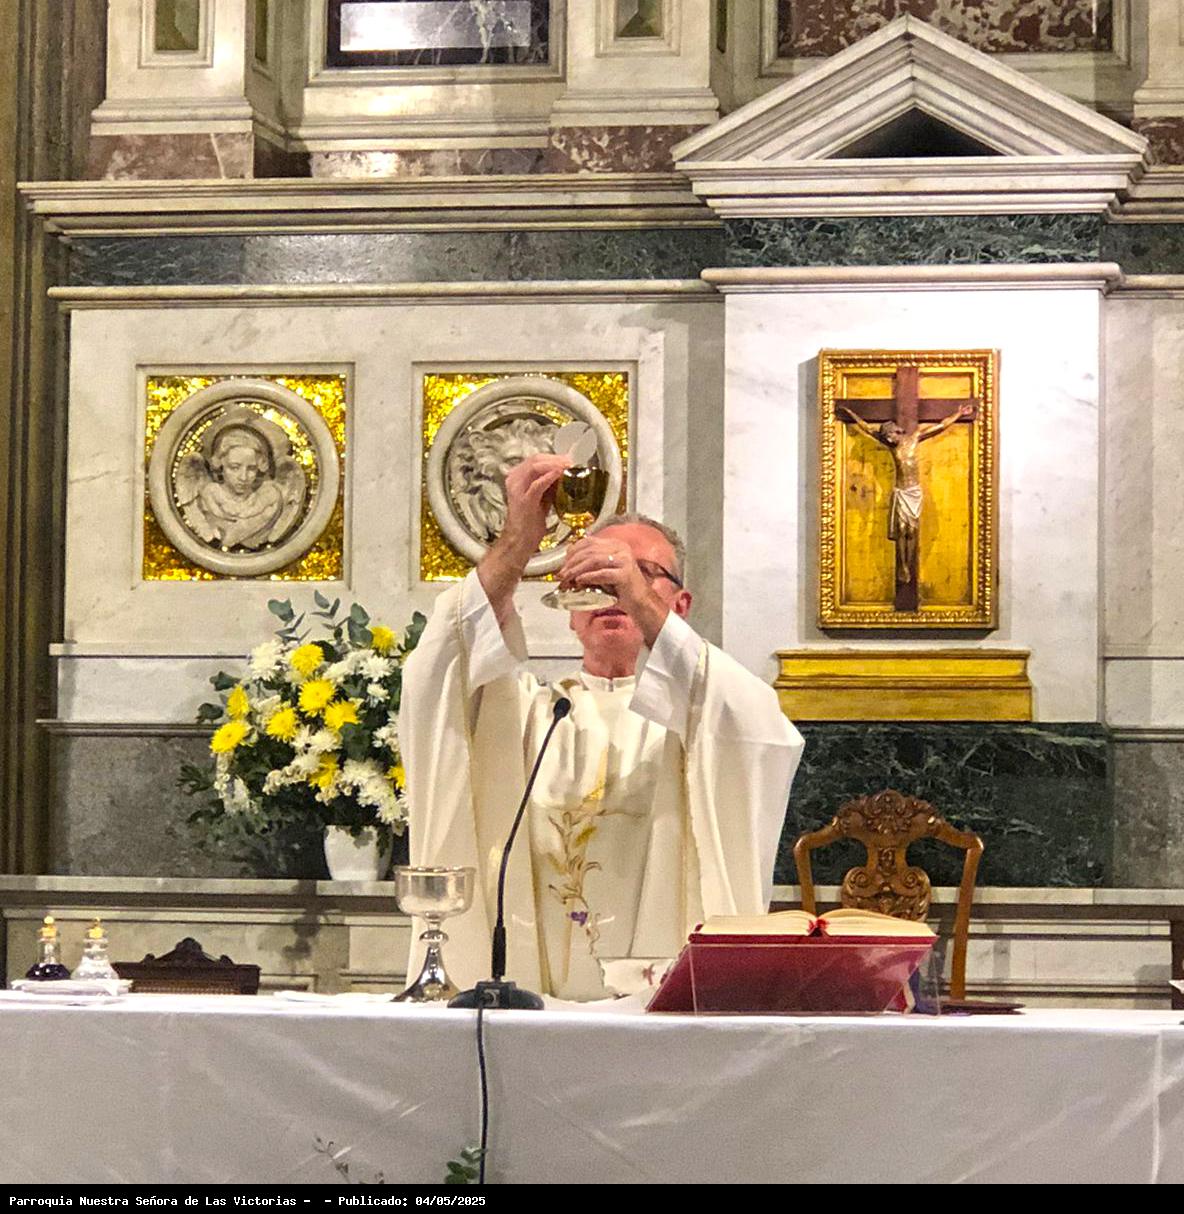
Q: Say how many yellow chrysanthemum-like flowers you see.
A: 9